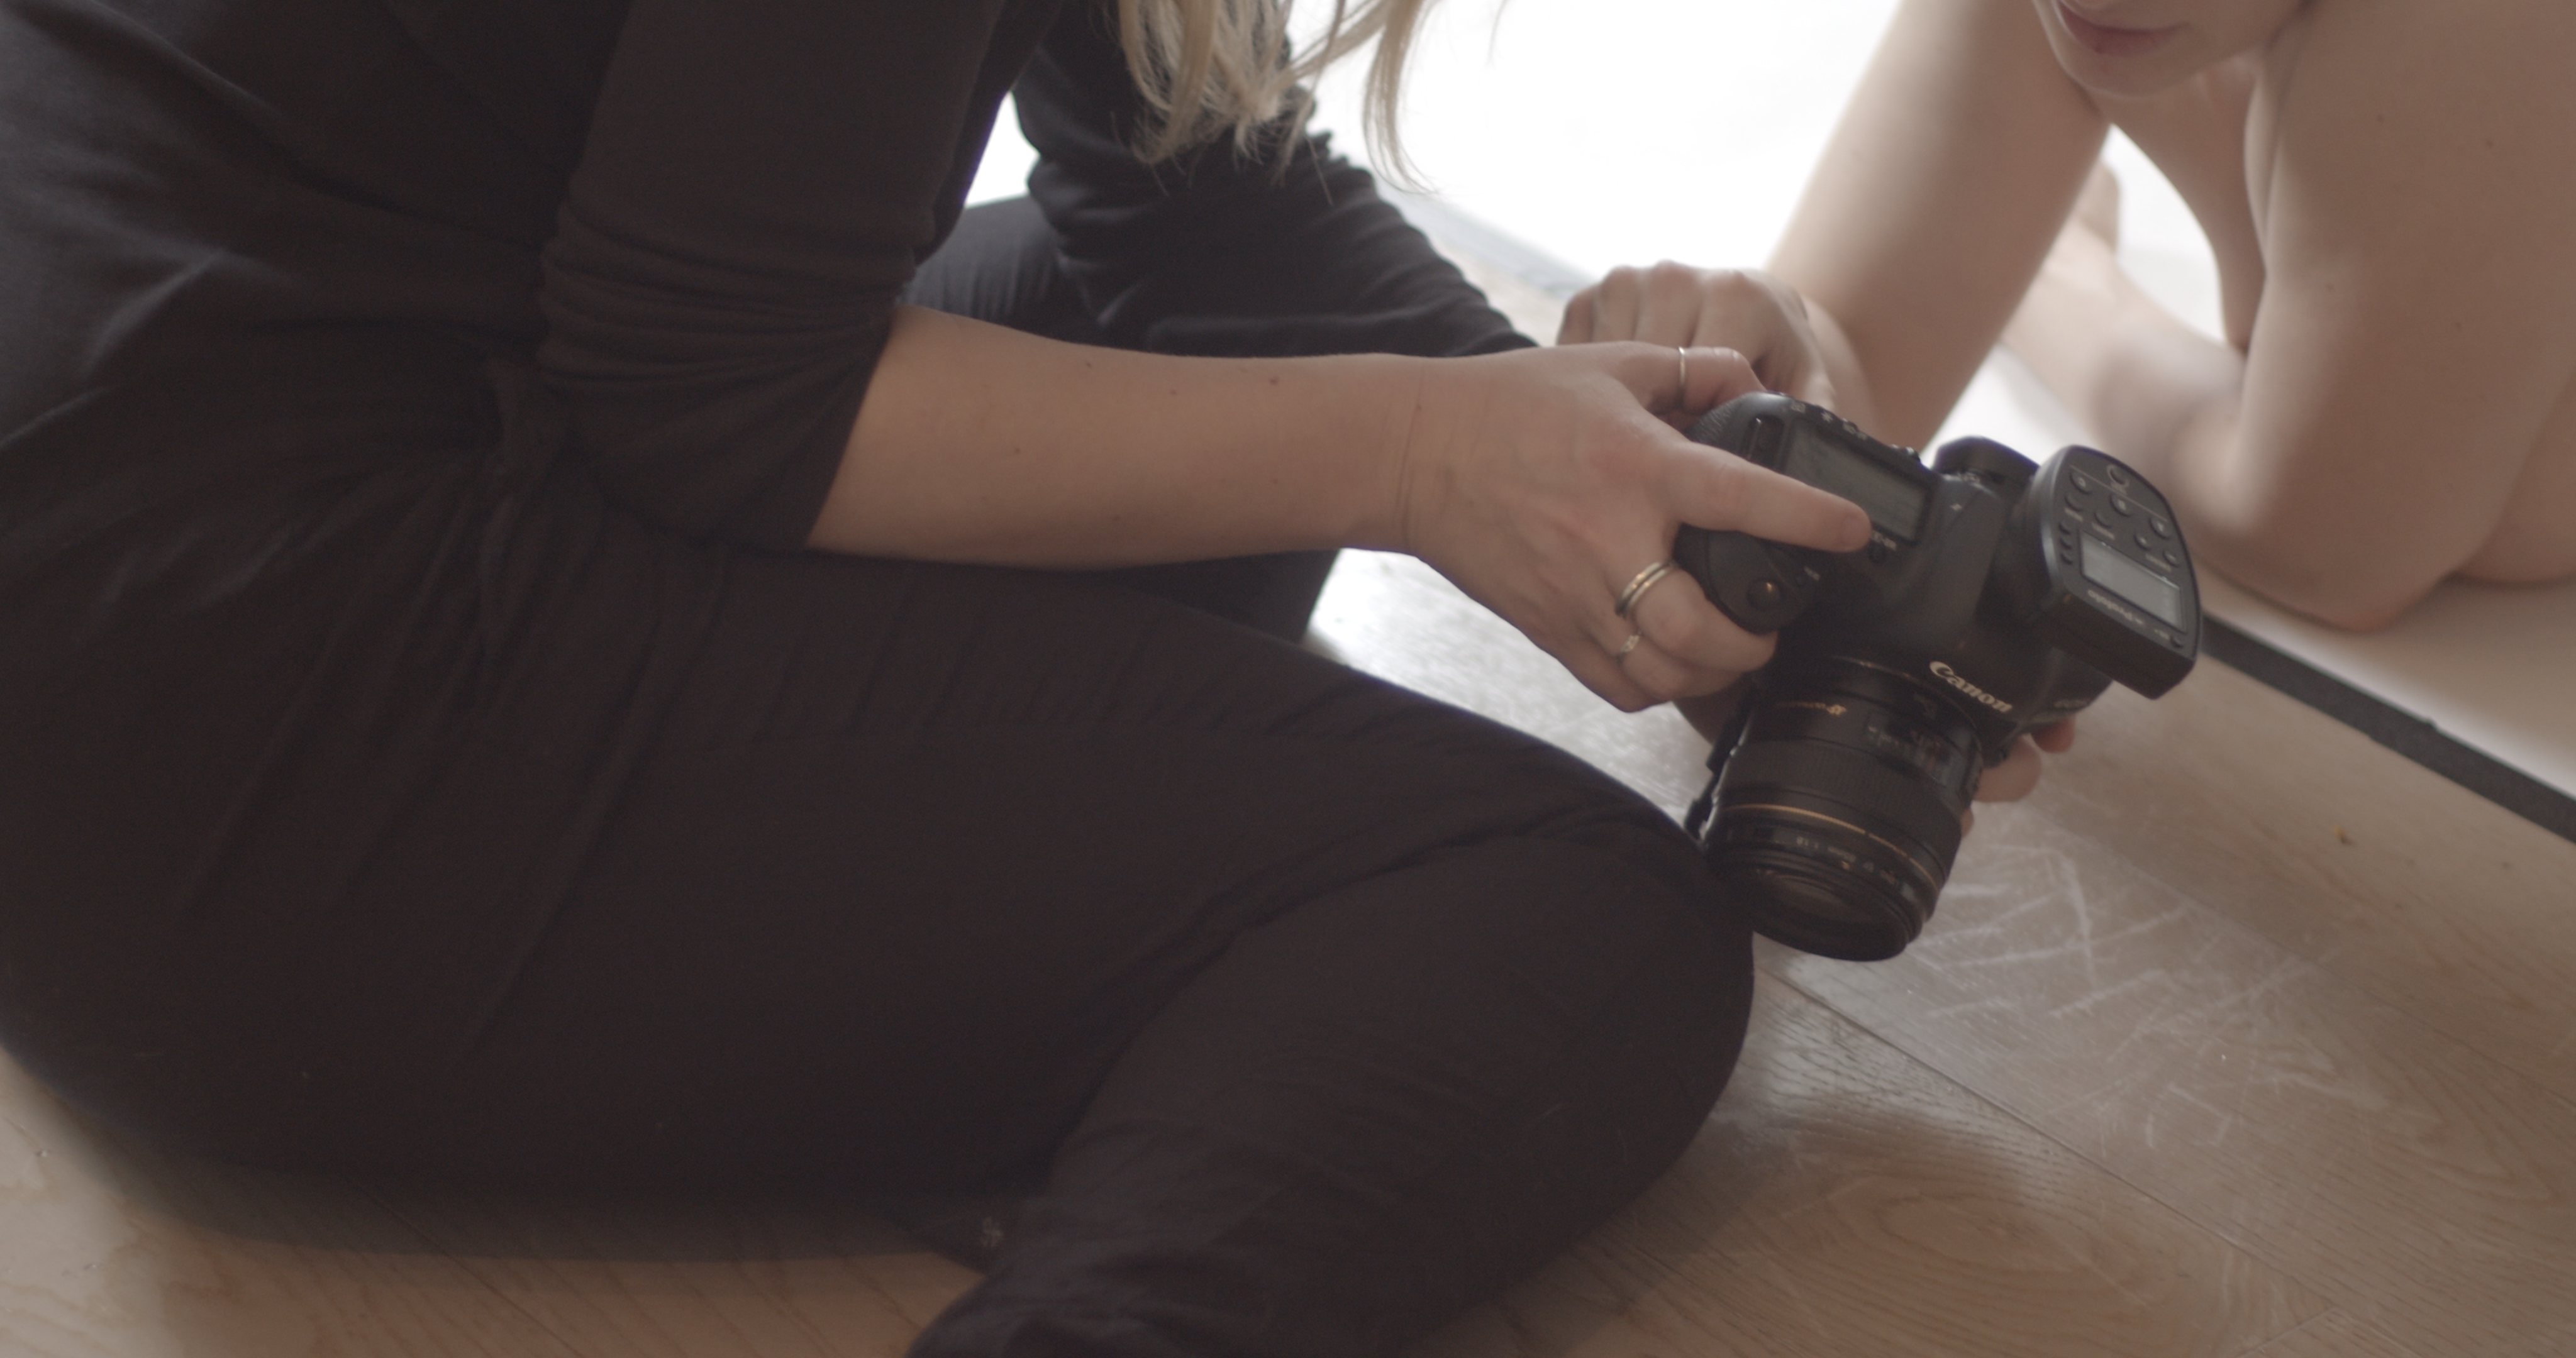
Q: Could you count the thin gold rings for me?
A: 4